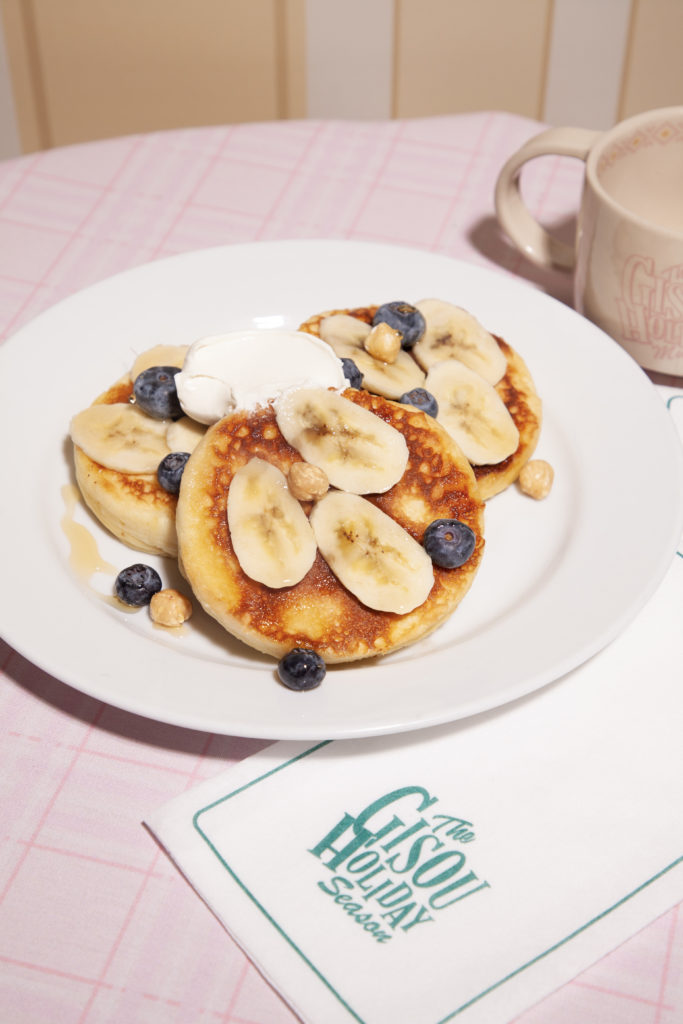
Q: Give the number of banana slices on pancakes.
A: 9